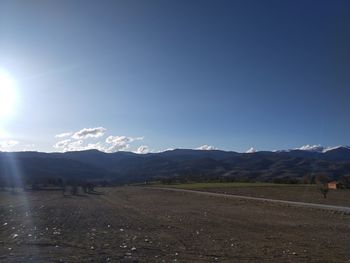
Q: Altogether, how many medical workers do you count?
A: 0